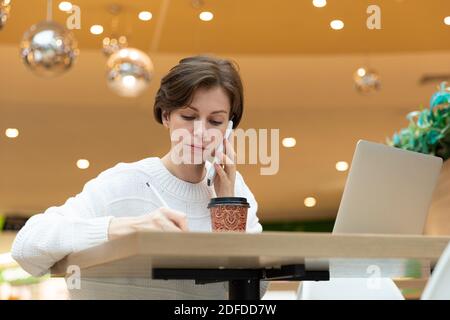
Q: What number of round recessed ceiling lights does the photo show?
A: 12